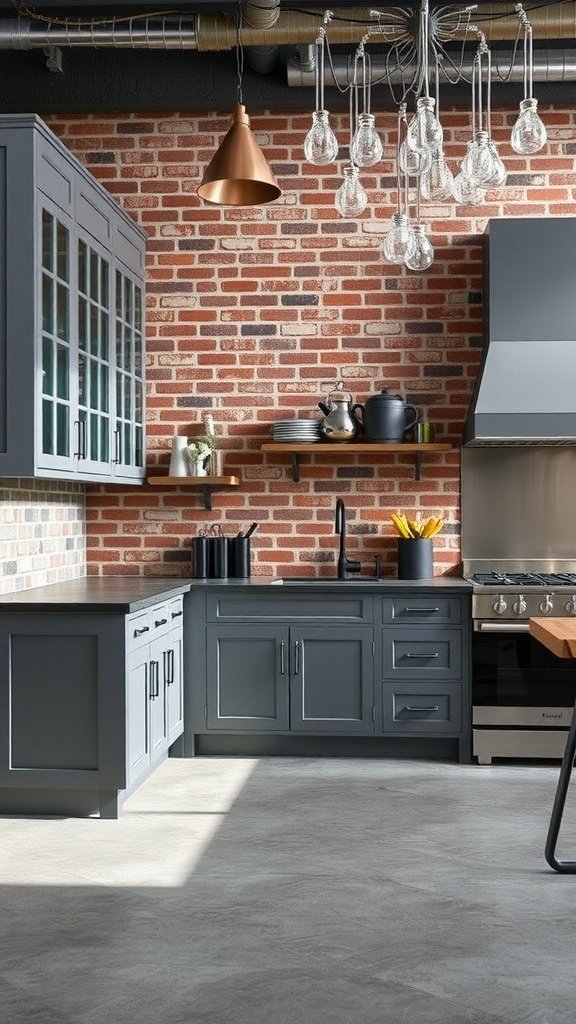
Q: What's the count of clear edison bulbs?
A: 12